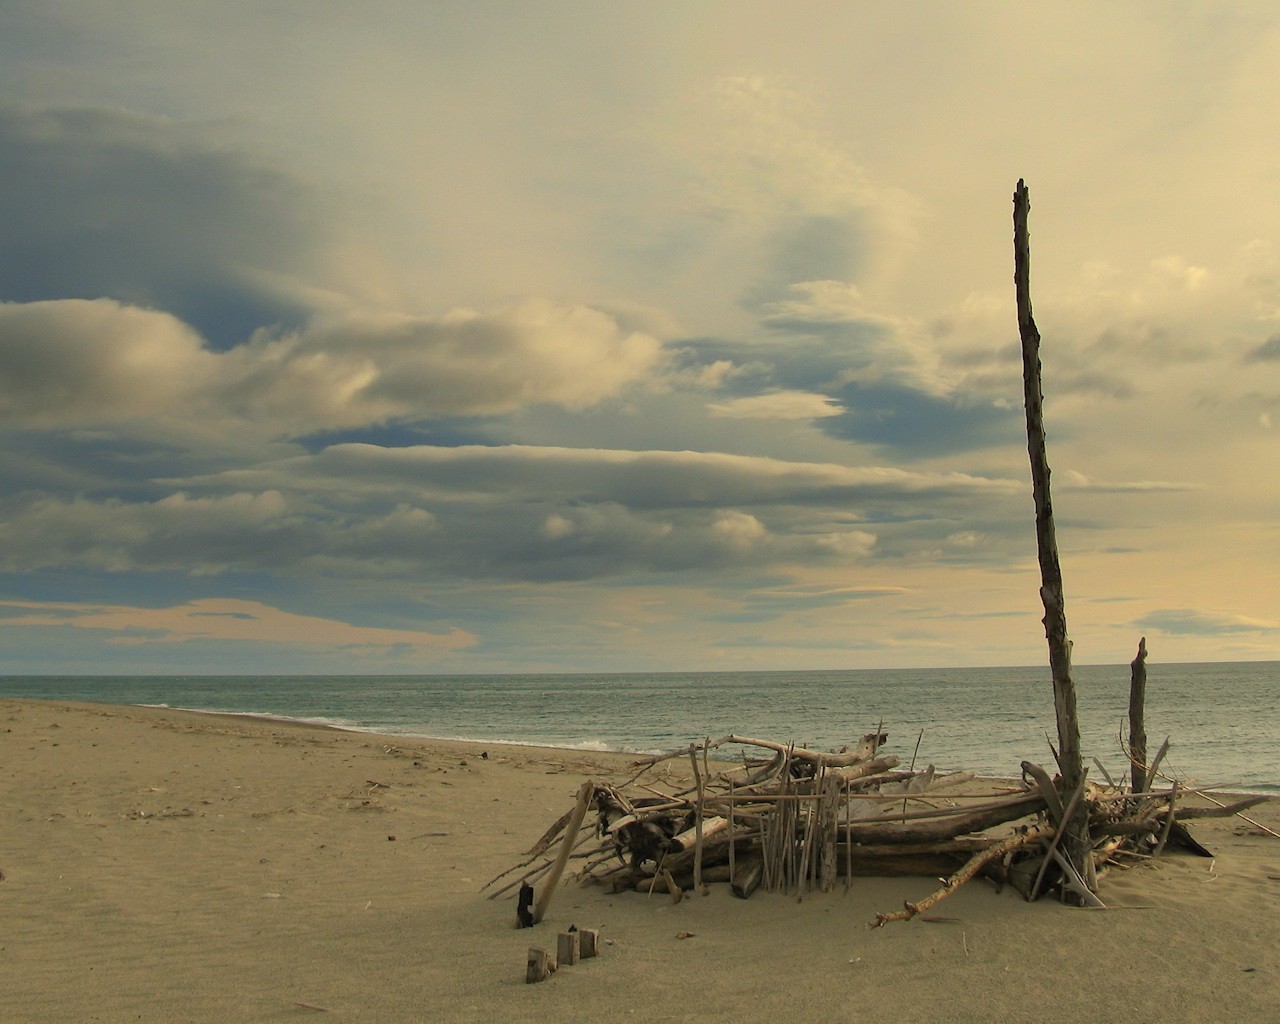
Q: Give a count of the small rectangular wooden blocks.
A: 3